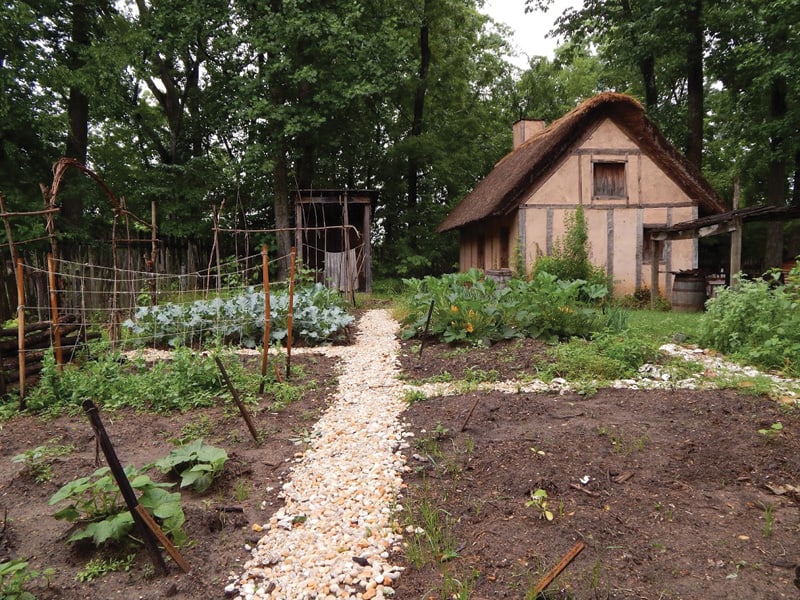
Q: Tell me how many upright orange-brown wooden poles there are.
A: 4